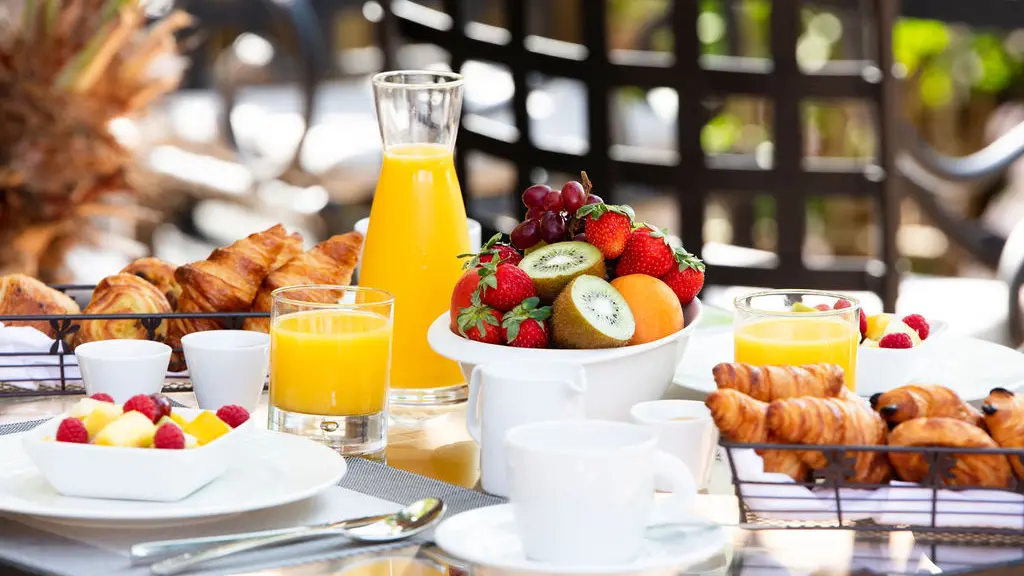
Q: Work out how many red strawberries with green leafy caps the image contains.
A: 7